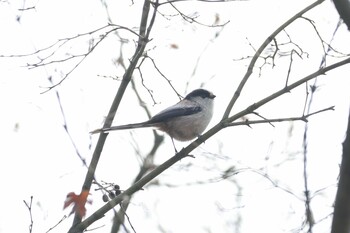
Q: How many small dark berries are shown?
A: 4